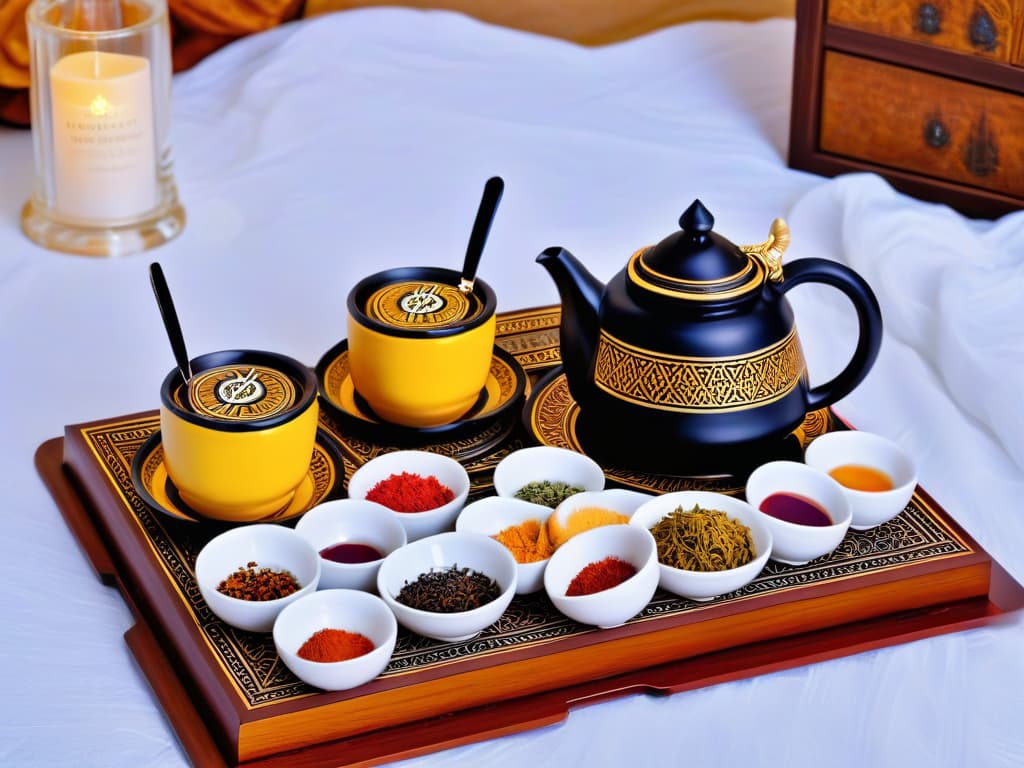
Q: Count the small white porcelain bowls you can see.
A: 12